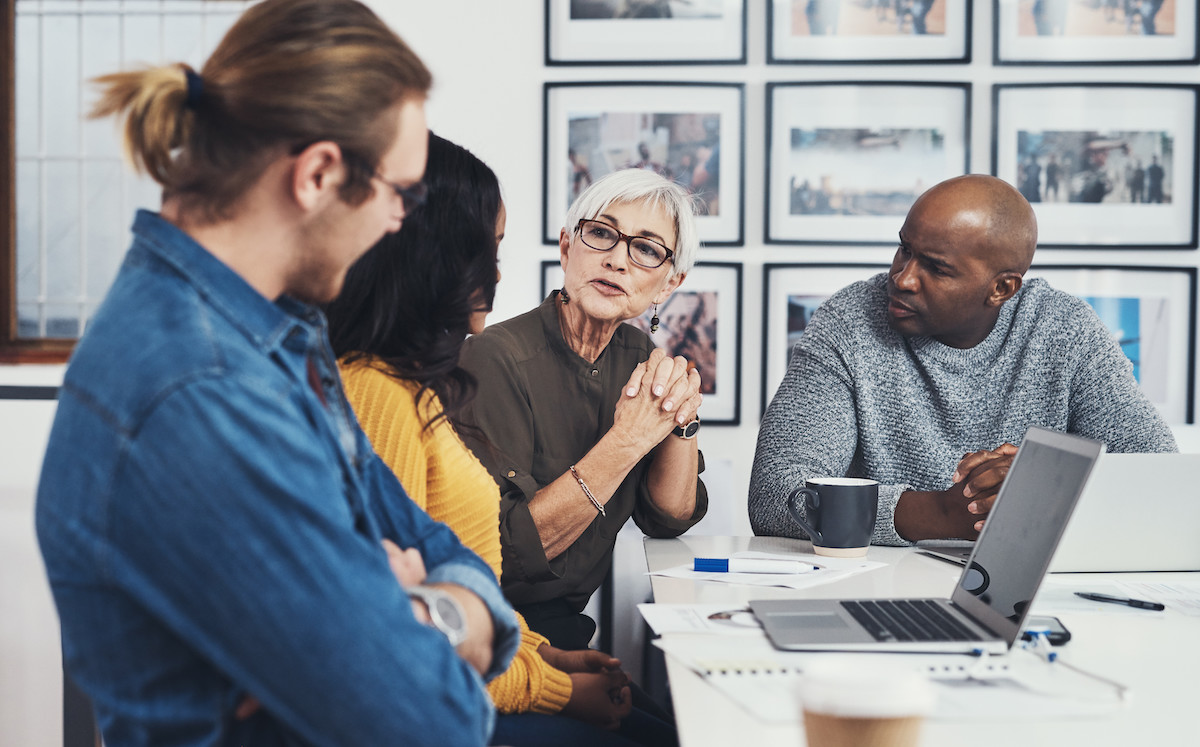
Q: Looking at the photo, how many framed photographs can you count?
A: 9